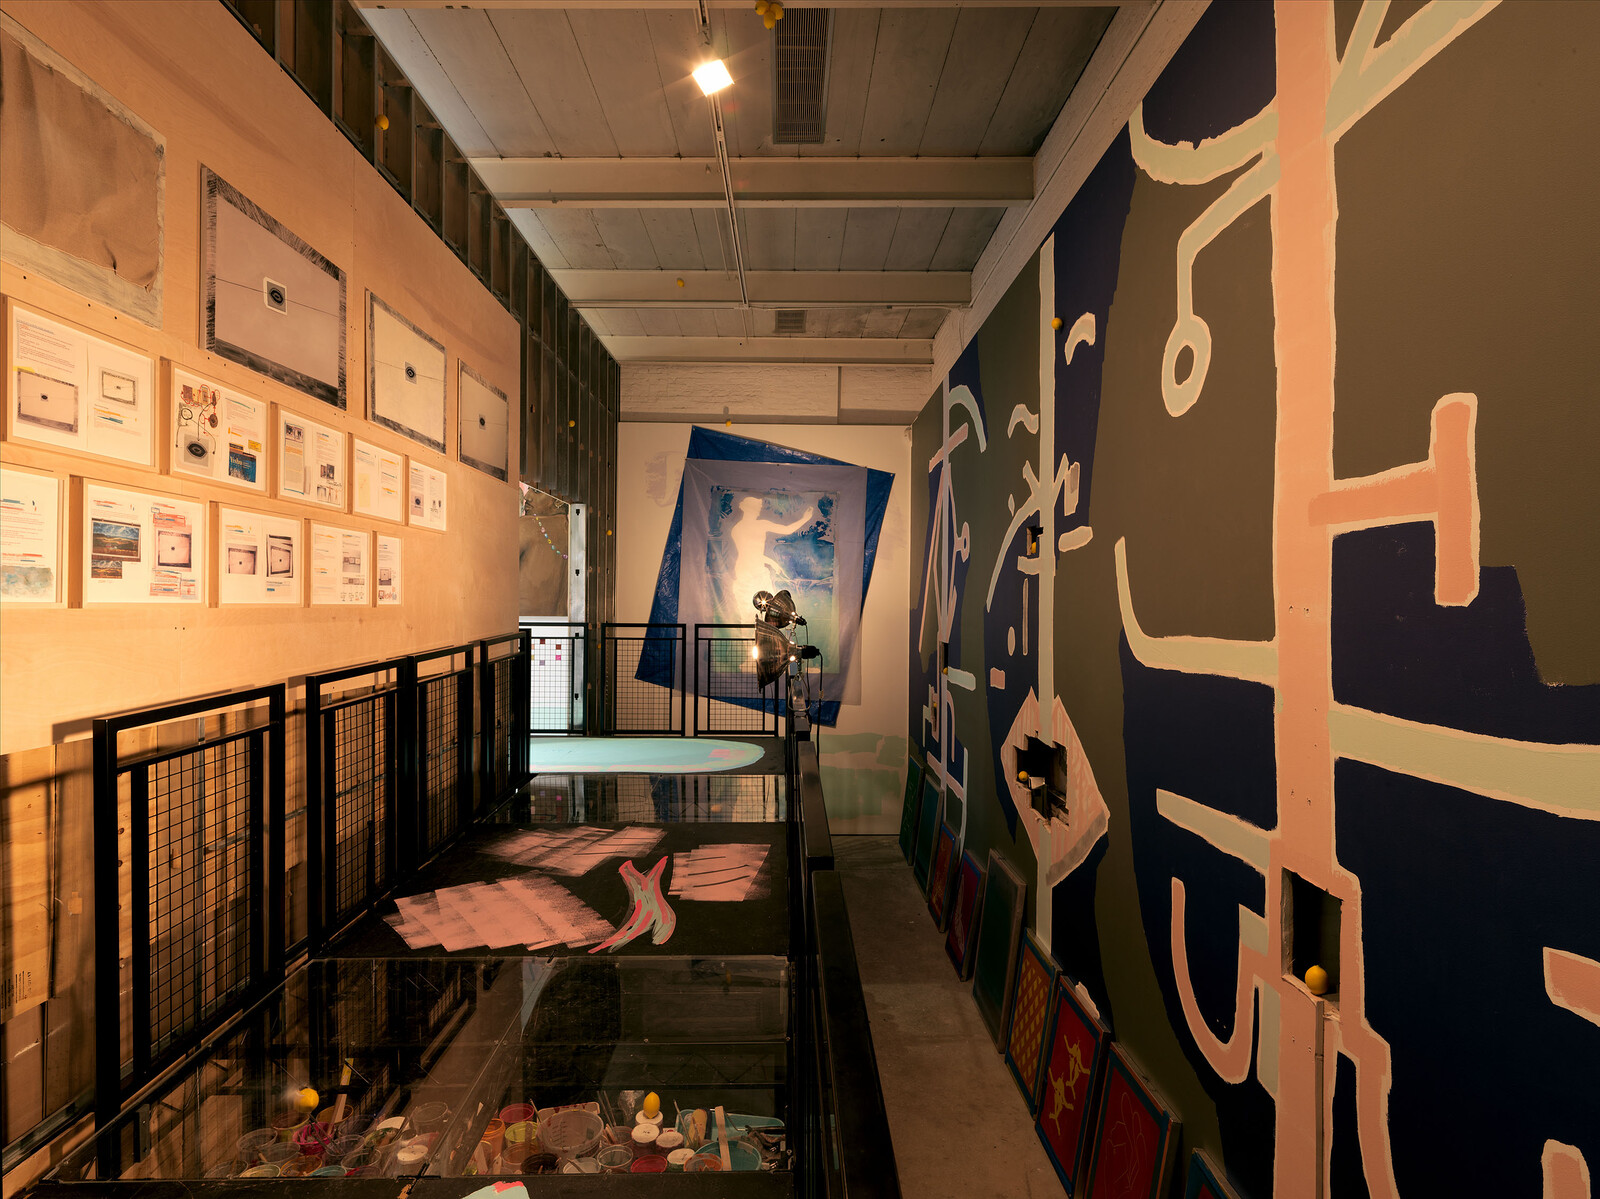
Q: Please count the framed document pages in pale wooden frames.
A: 10